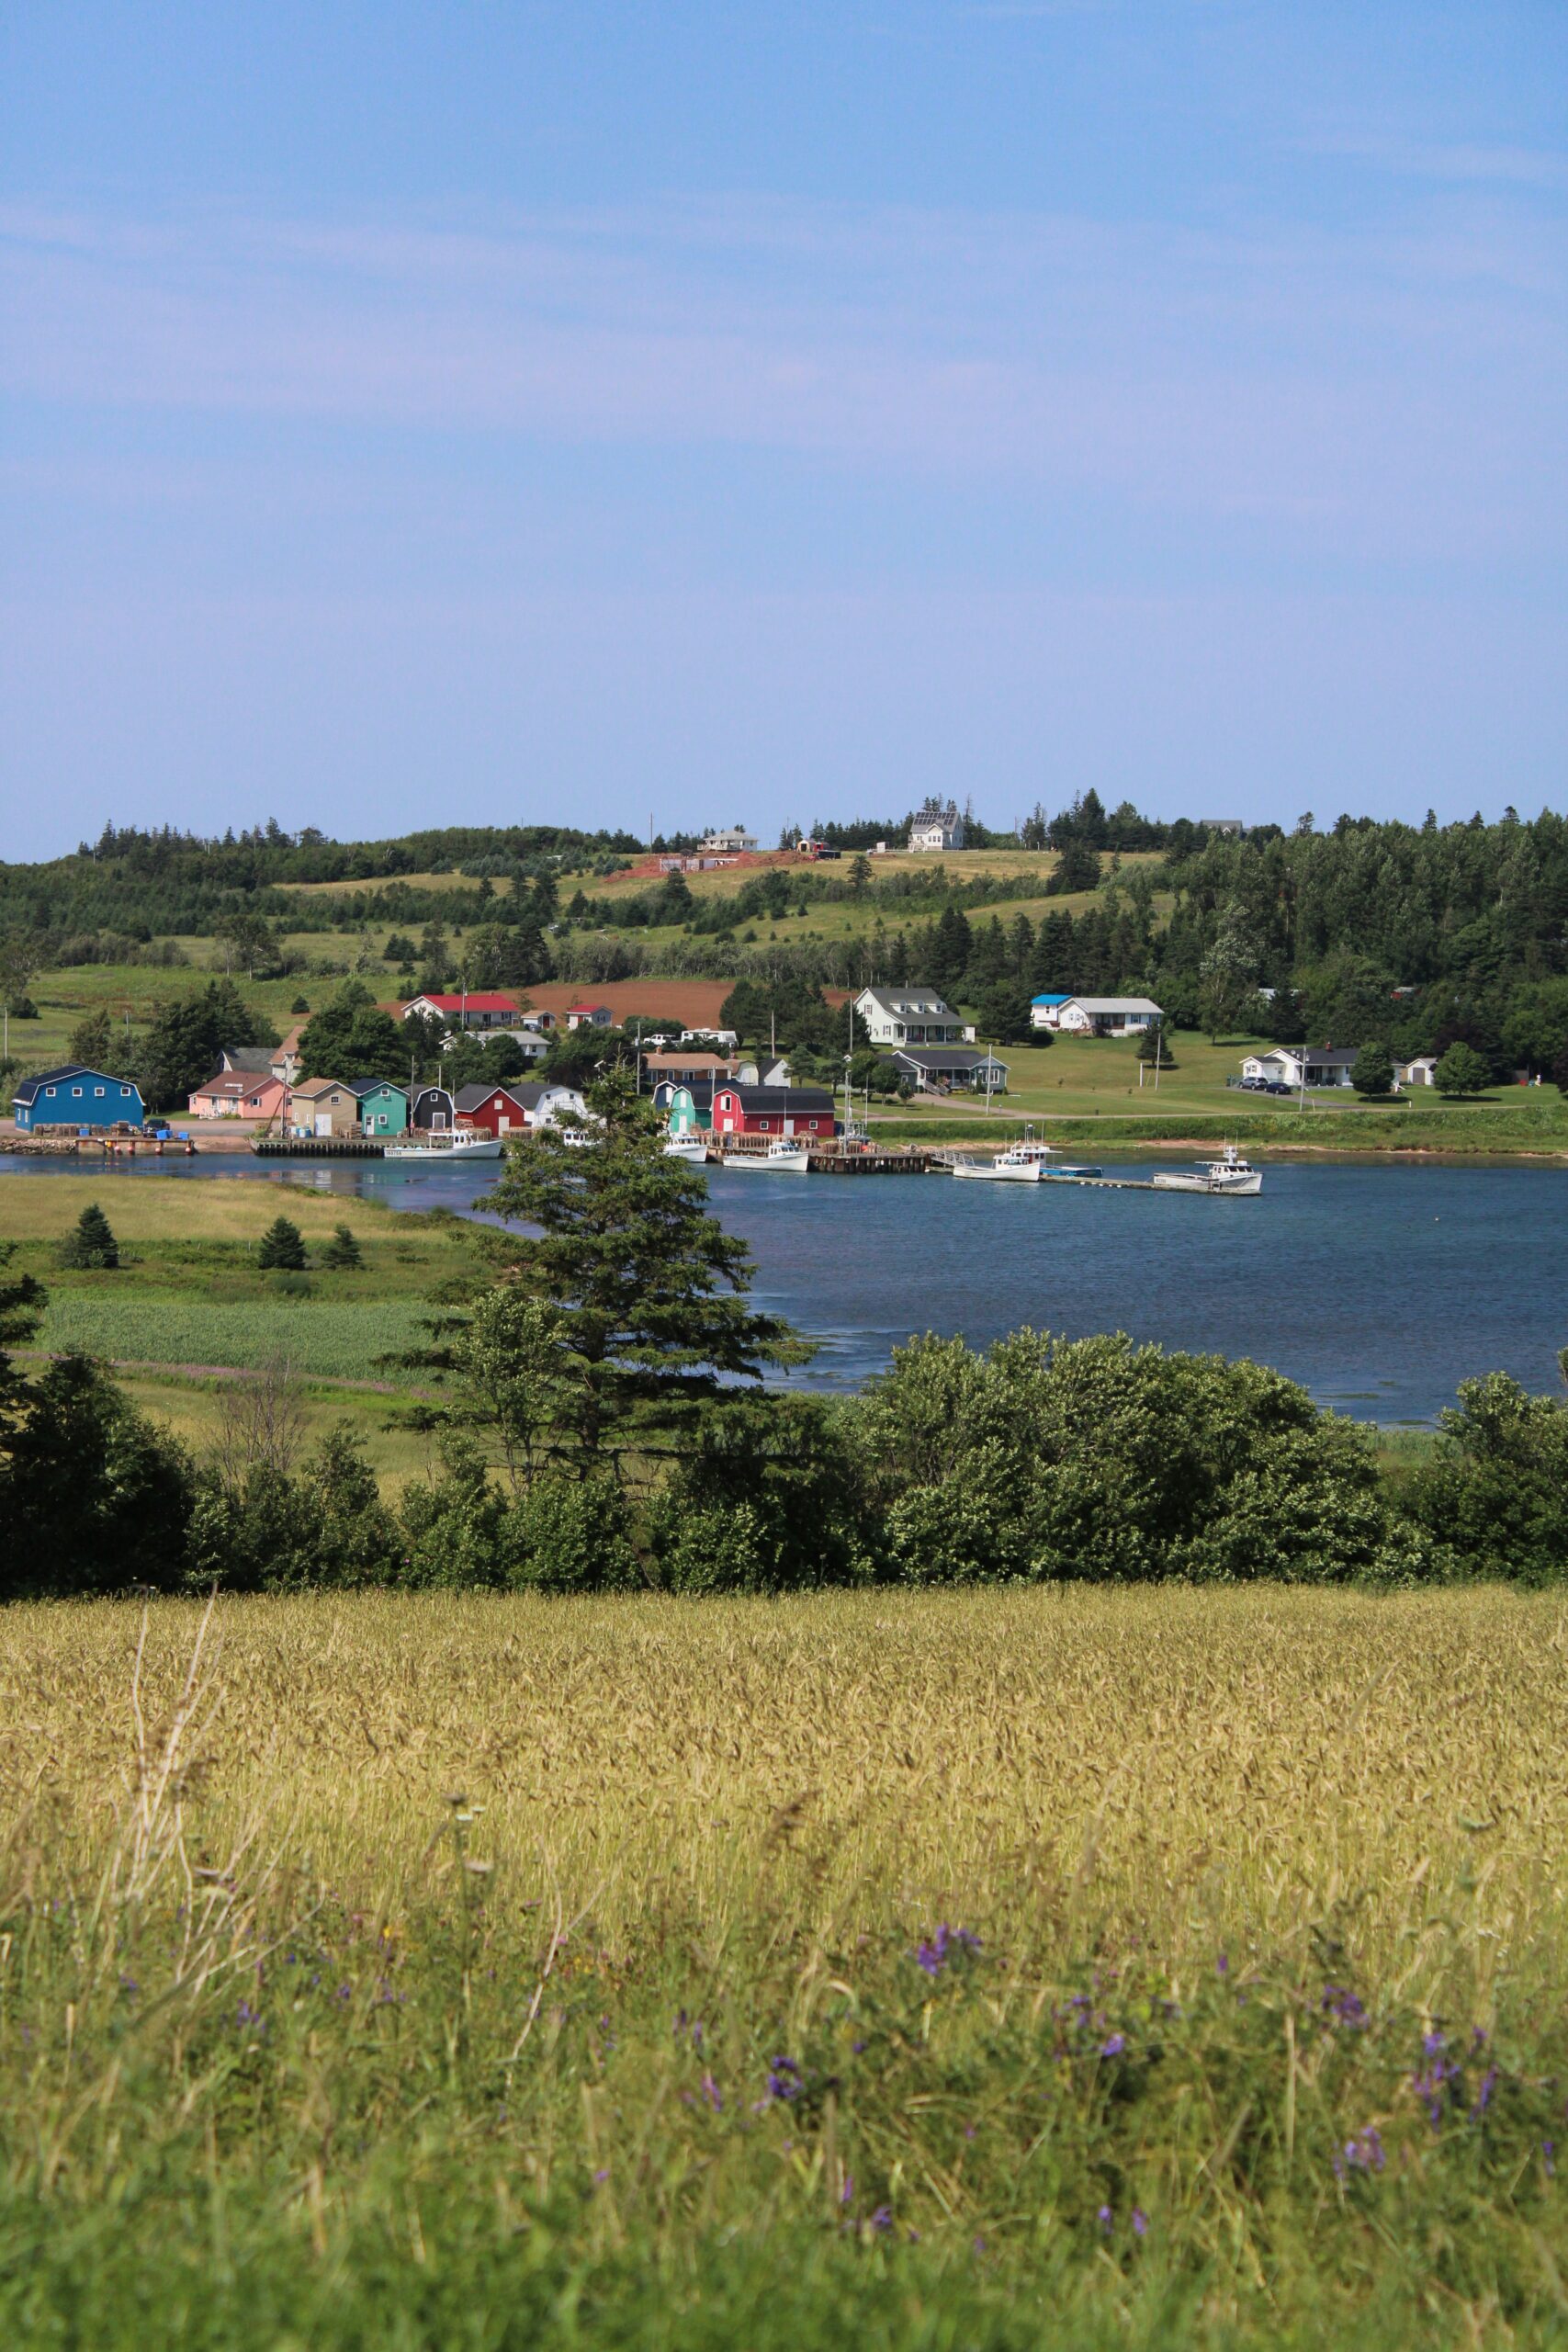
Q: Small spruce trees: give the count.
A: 3